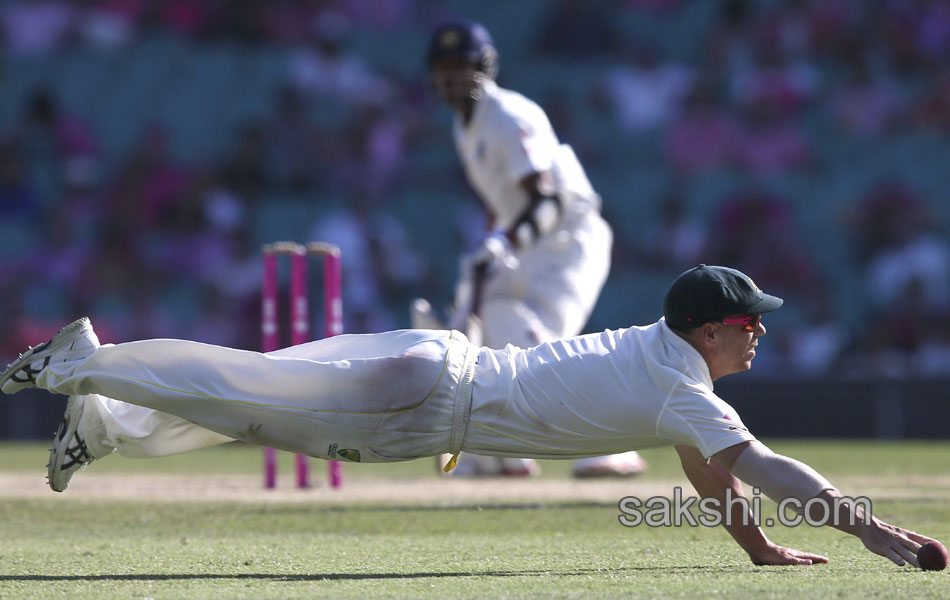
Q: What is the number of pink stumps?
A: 3